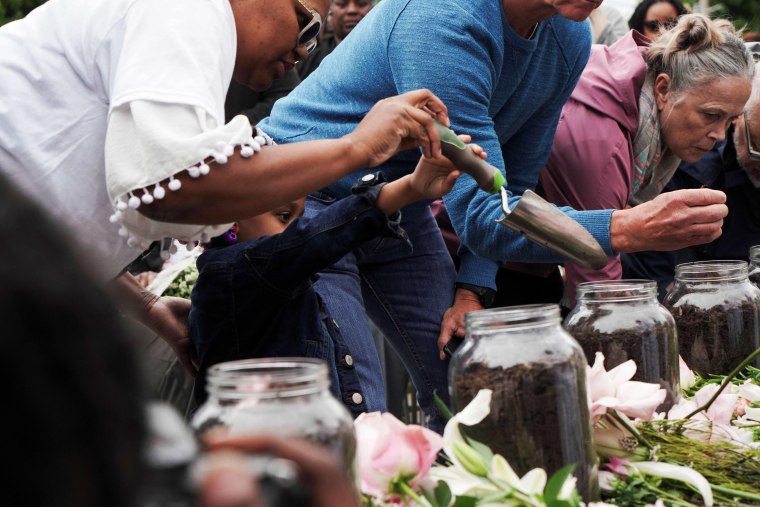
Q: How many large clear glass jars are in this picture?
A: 5